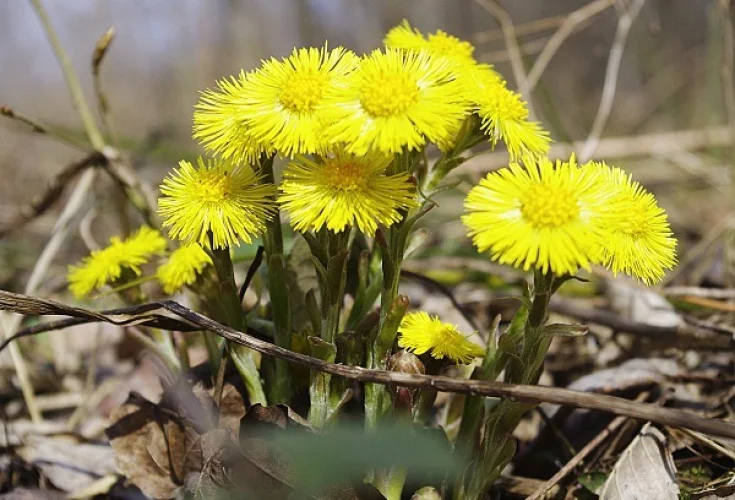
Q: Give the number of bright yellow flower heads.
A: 12